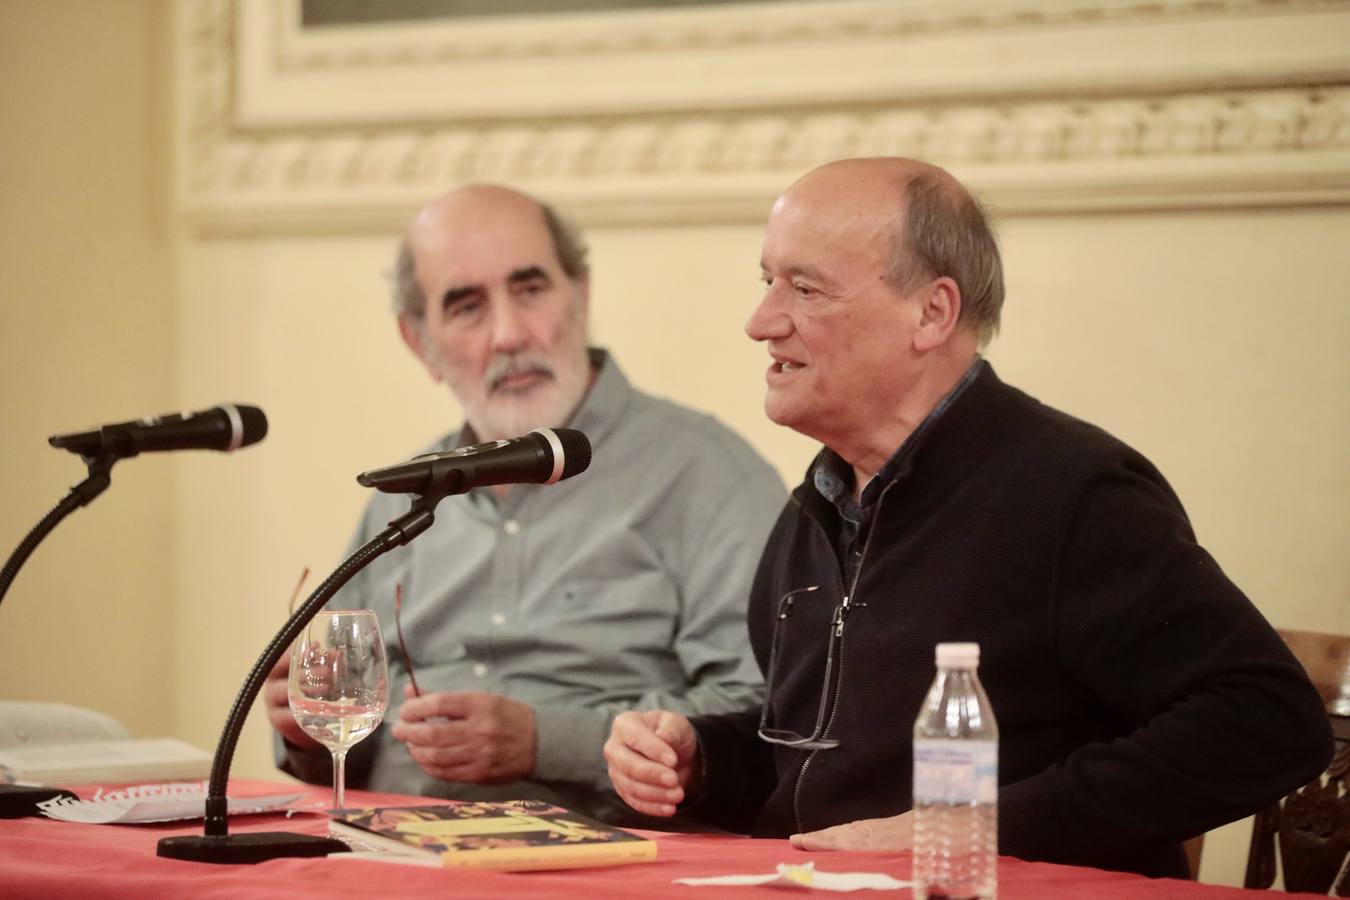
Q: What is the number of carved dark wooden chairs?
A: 1